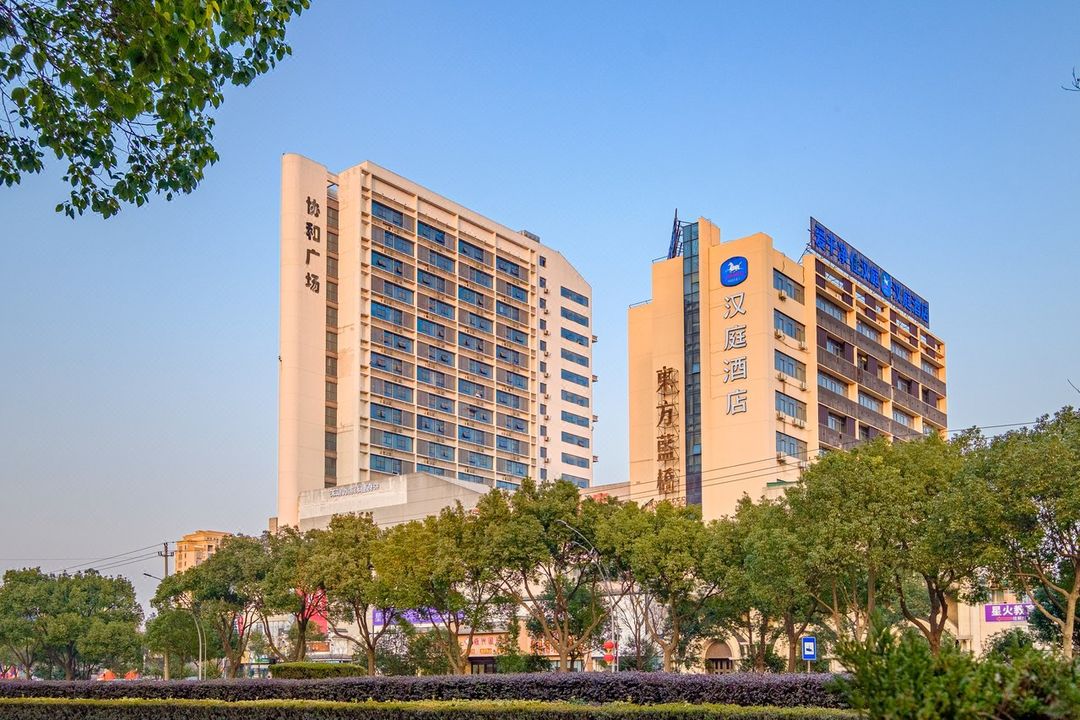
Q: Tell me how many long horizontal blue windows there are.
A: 10